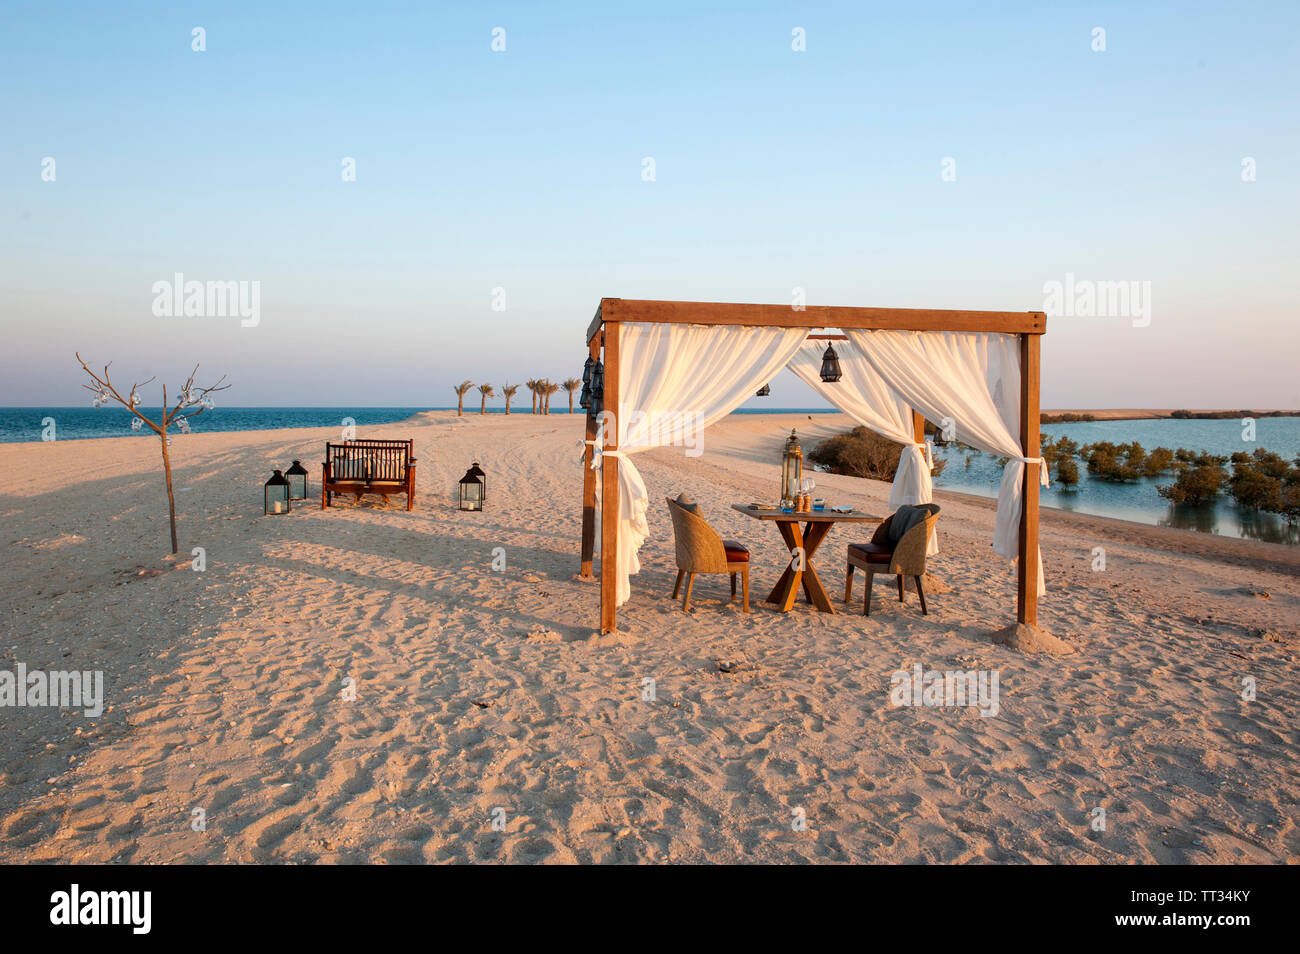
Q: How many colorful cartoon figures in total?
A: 0